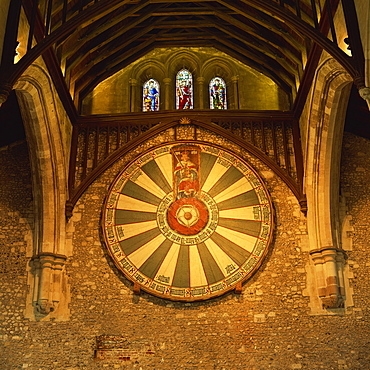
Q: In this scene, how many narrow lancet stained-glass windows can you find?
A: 3